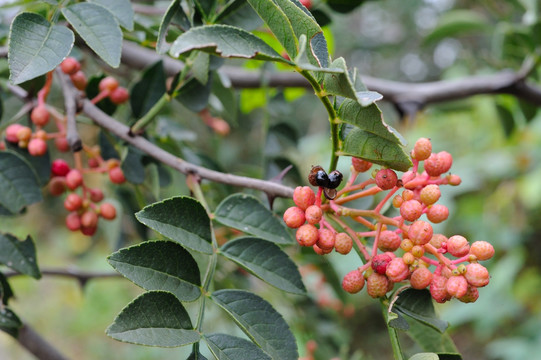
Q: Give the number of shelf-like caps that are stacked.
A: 0